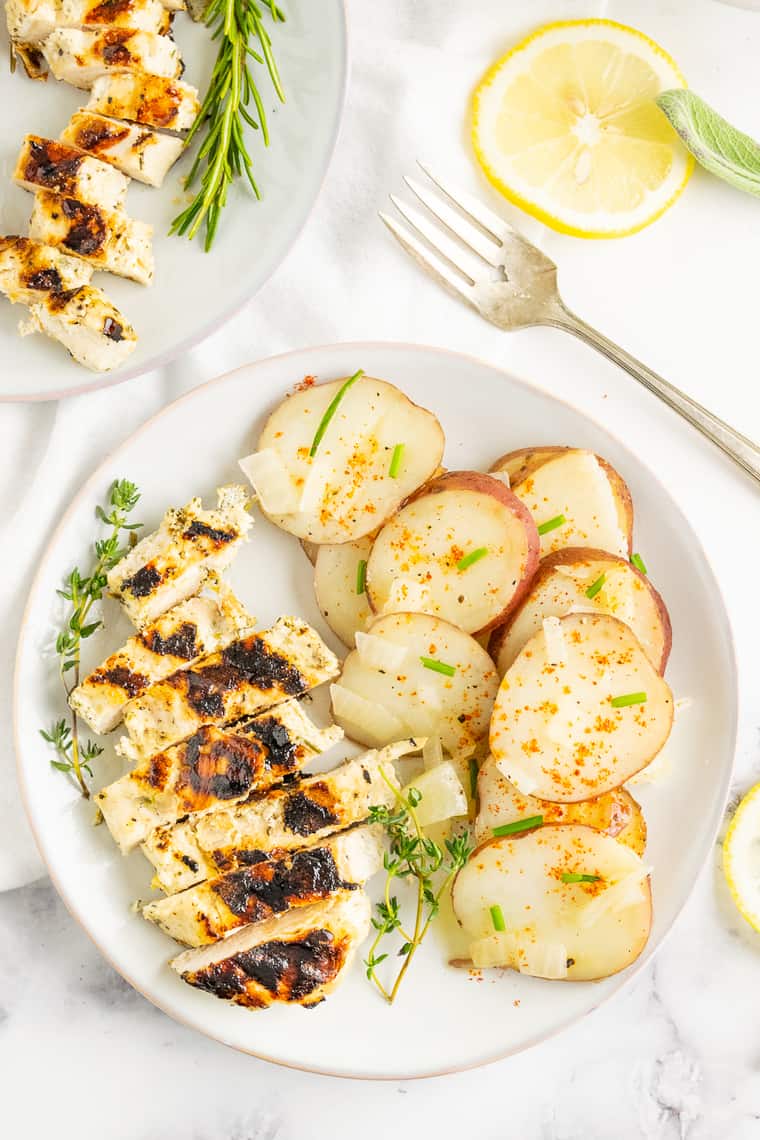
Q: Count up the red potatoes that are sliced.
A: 9